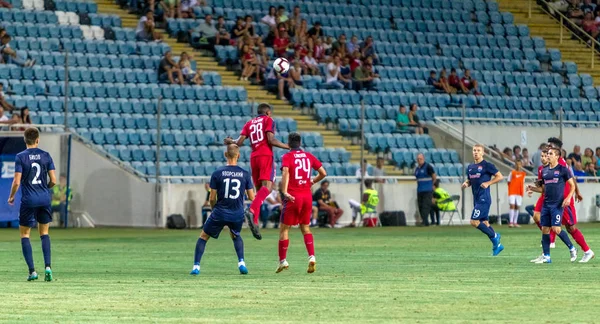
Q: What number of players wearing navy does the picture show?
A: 4